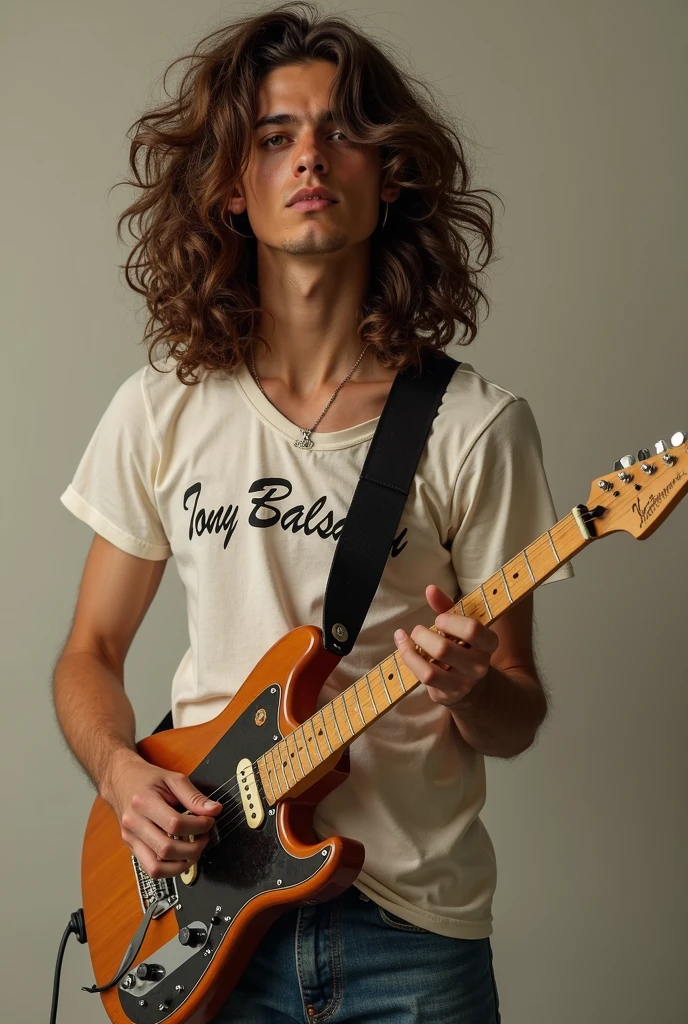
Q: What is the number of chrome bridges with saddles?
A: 1